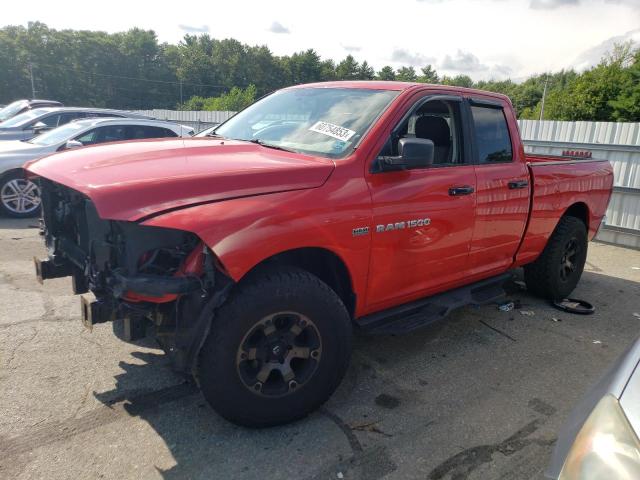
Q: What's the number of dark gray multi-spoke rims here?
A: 2